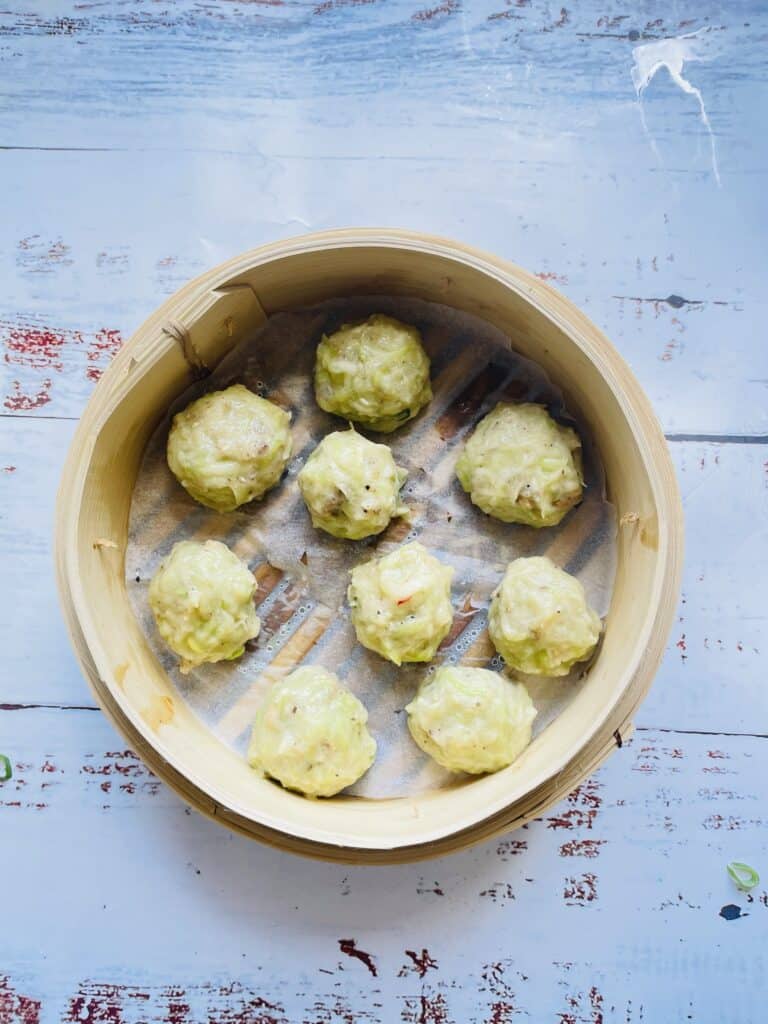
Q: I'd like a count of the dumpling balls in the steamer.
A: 9